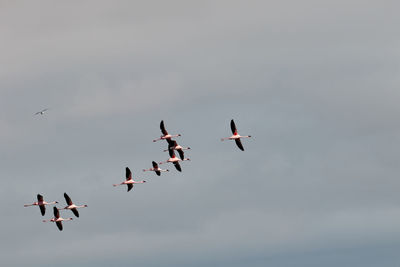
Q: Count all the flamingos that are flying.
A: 9